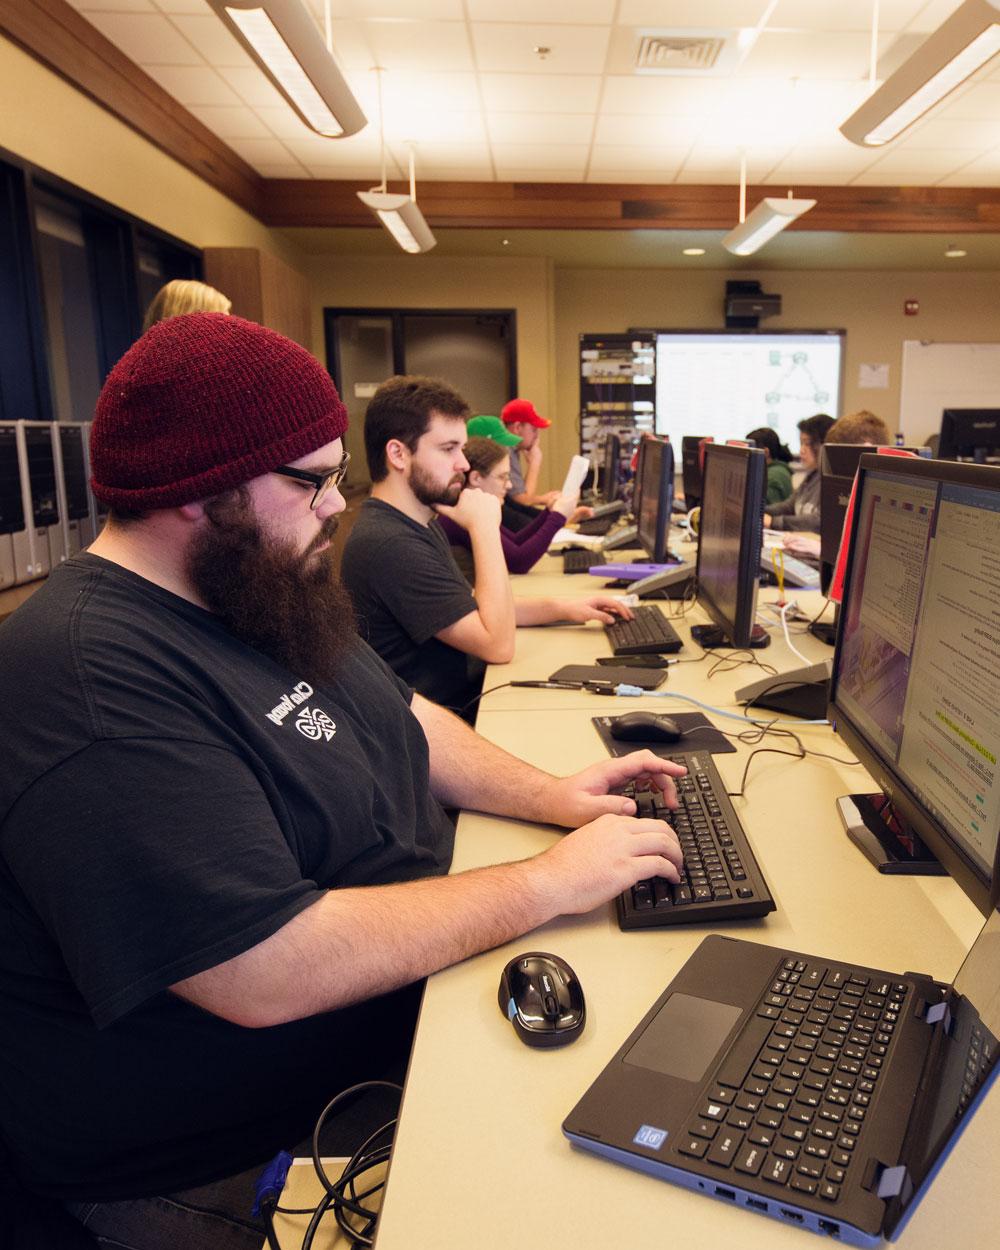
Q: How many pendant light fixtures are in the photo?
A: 4